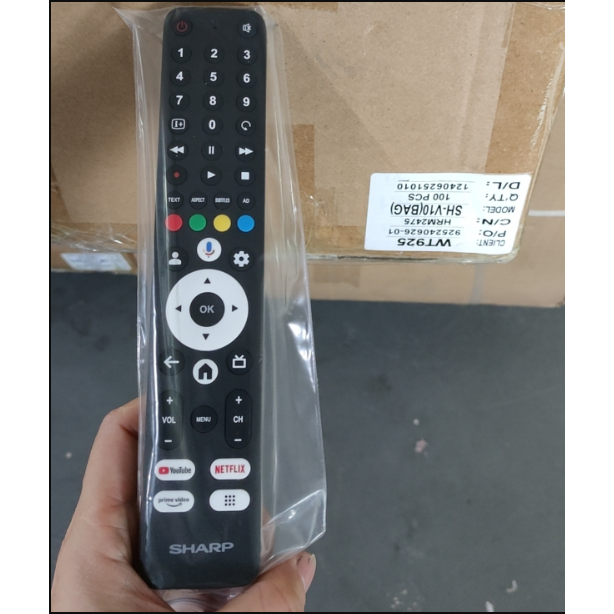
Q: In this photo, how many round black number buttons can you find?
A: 10